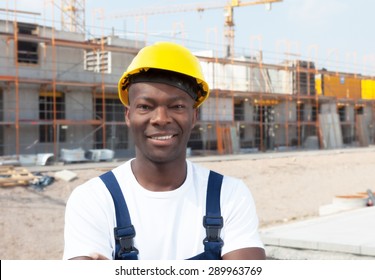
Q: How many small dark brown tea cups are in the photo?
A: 0